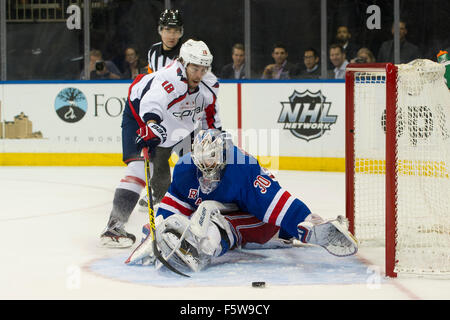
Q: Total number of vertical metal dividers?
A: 6